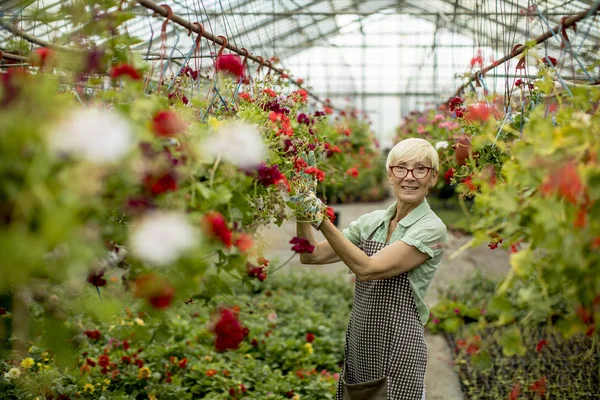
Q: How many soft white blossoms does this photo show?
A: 3